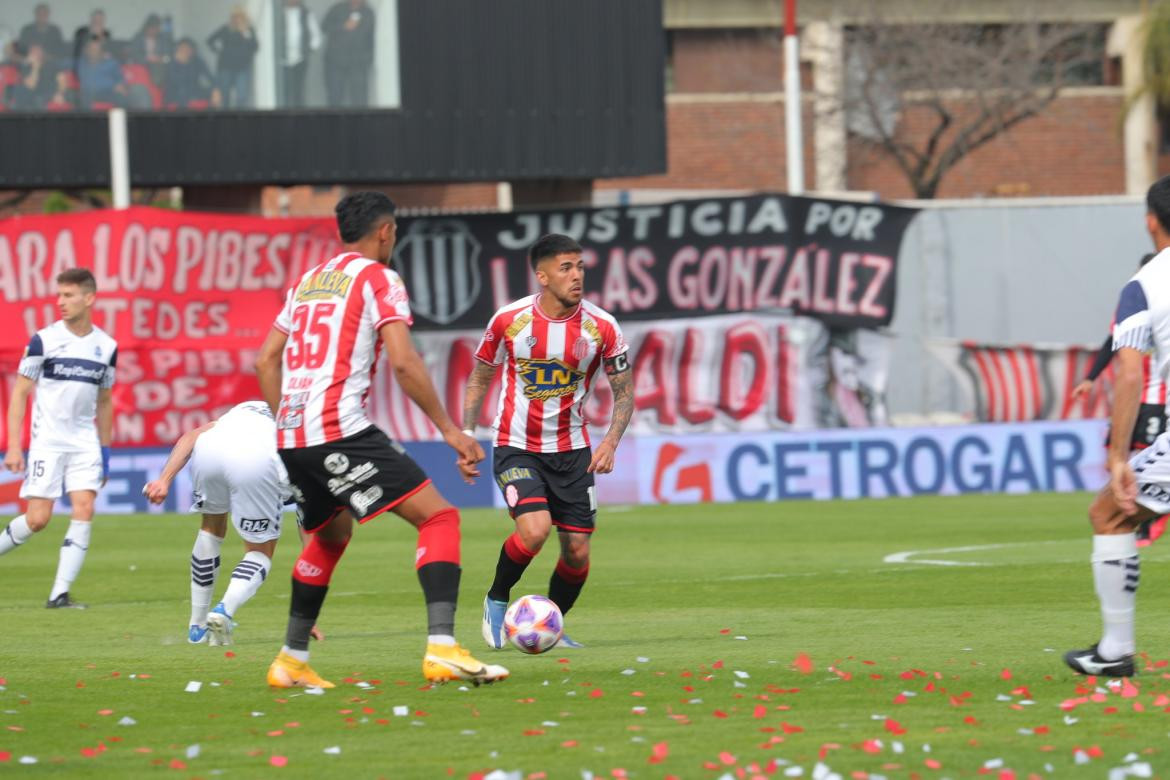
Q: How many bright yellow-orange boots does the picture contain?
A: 2